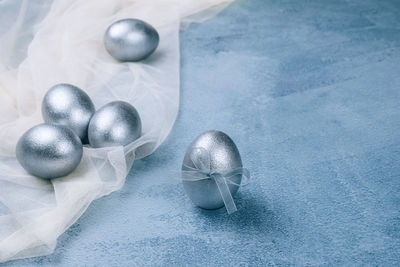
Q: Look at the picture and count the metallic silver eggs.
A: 5